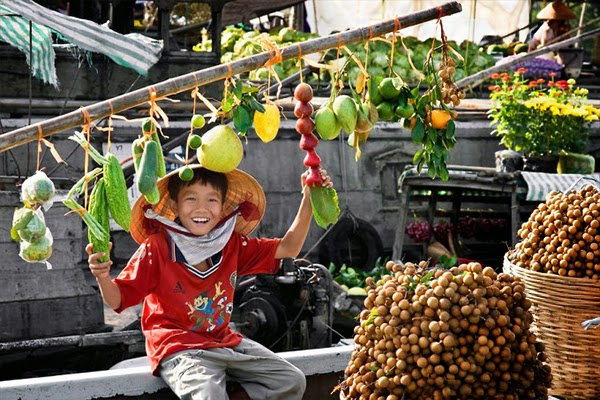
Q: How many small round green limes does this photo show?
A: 3